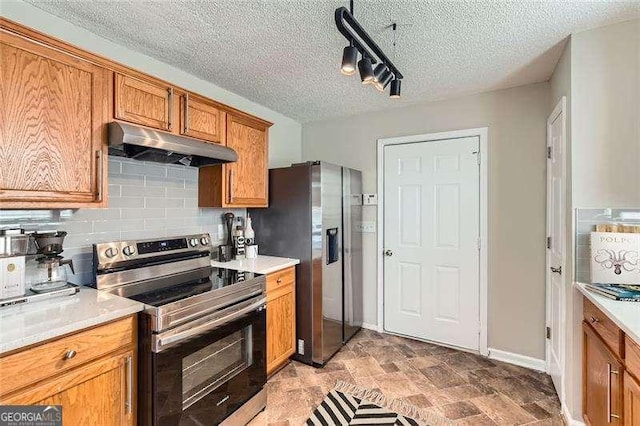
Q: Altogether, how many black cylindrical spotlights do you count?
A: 5